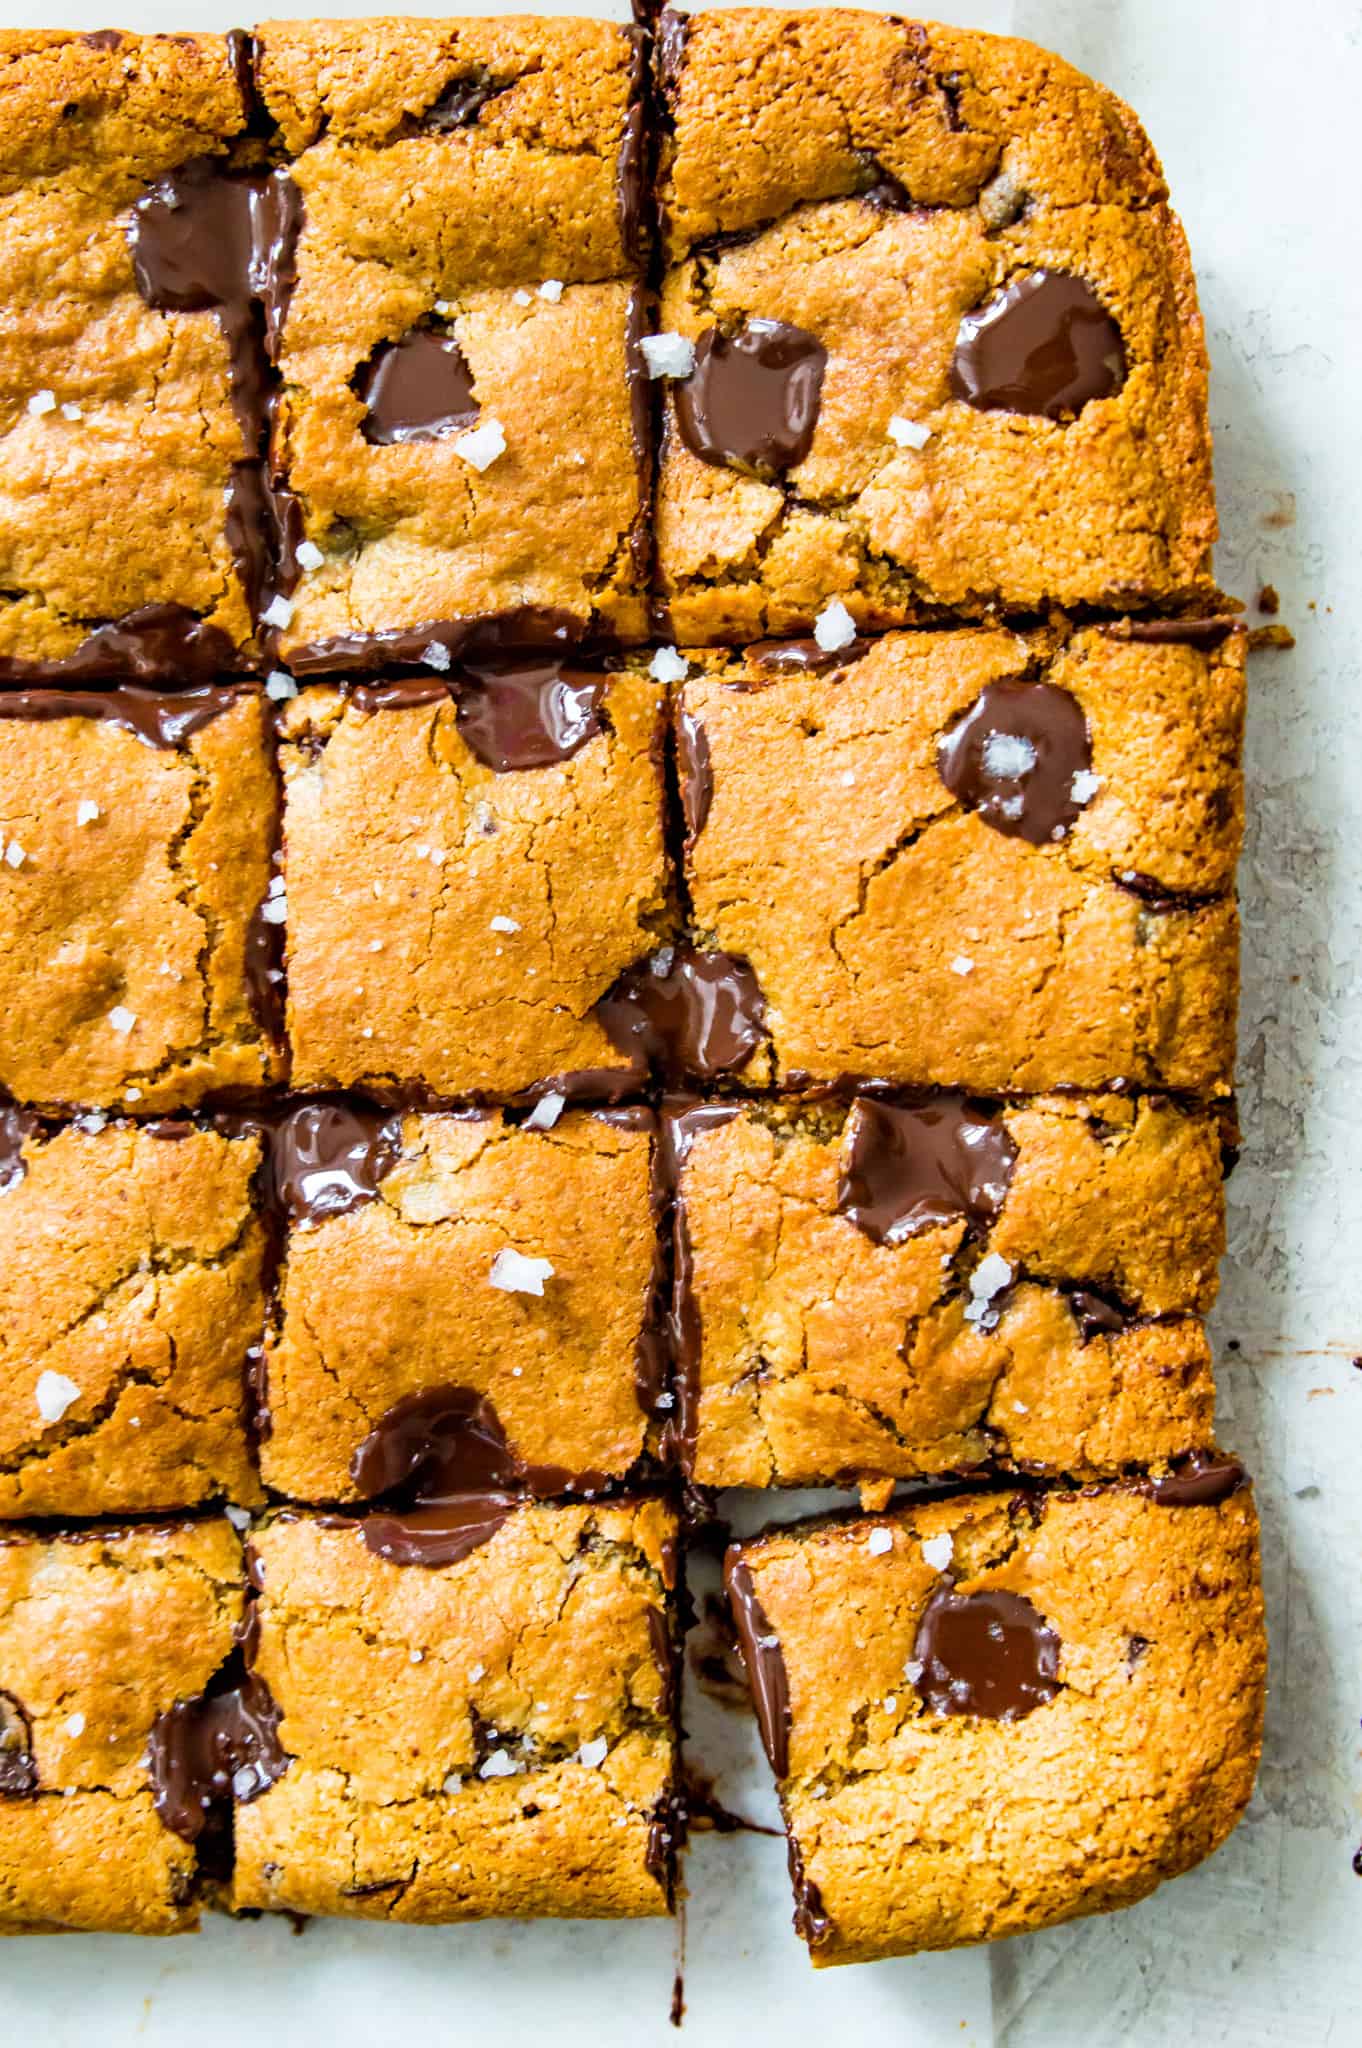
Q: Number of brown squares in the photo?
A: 12